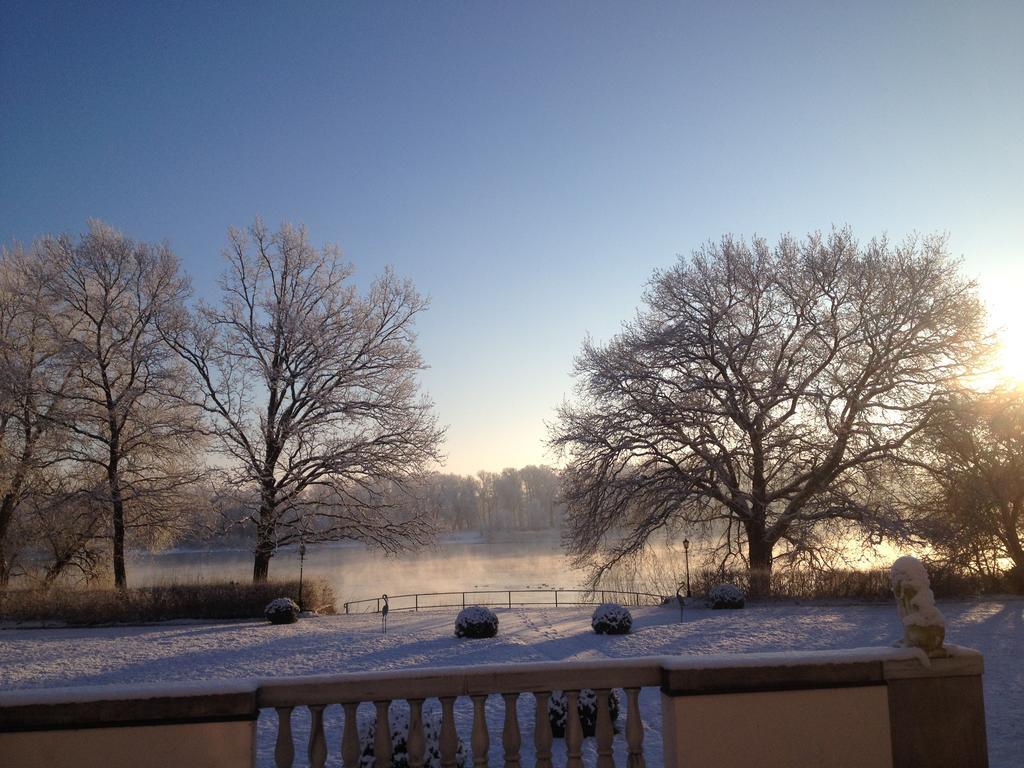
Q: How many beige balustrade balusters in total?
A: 12